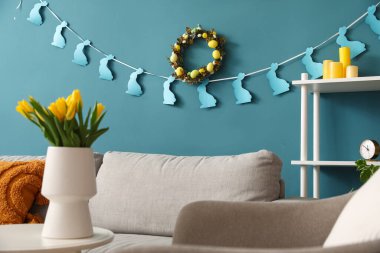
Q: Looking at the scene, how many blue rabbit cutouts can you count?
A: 12